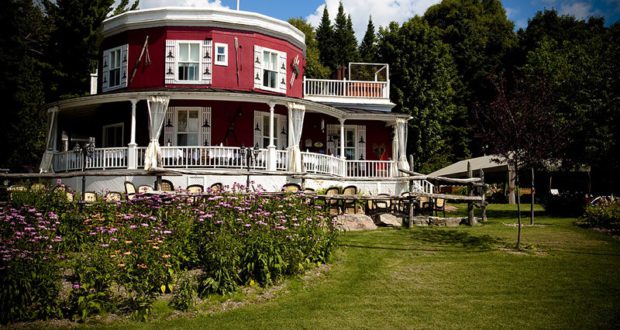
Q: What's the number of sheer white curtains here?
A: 4